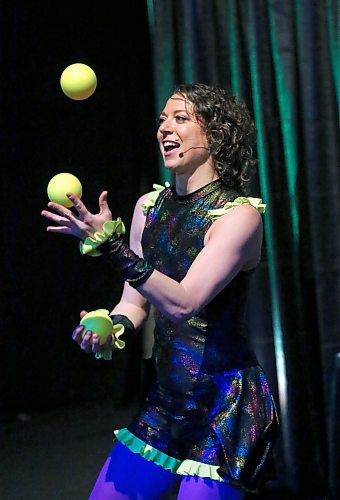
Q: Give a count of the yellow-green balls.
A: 3